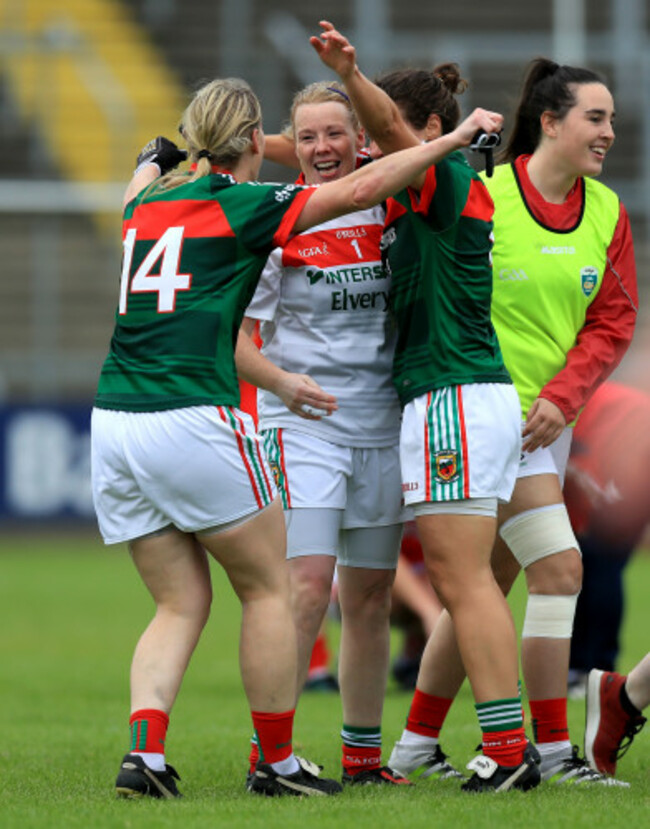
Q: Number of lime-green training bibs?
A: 1